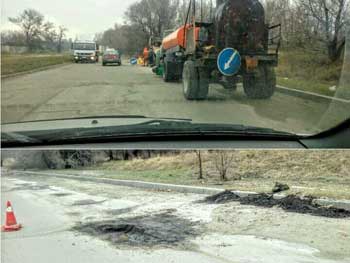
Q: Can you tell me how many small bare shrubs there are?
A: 2